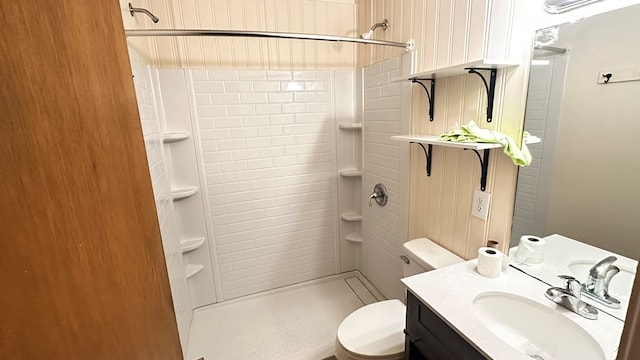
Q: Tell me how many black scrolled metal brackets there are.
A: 4